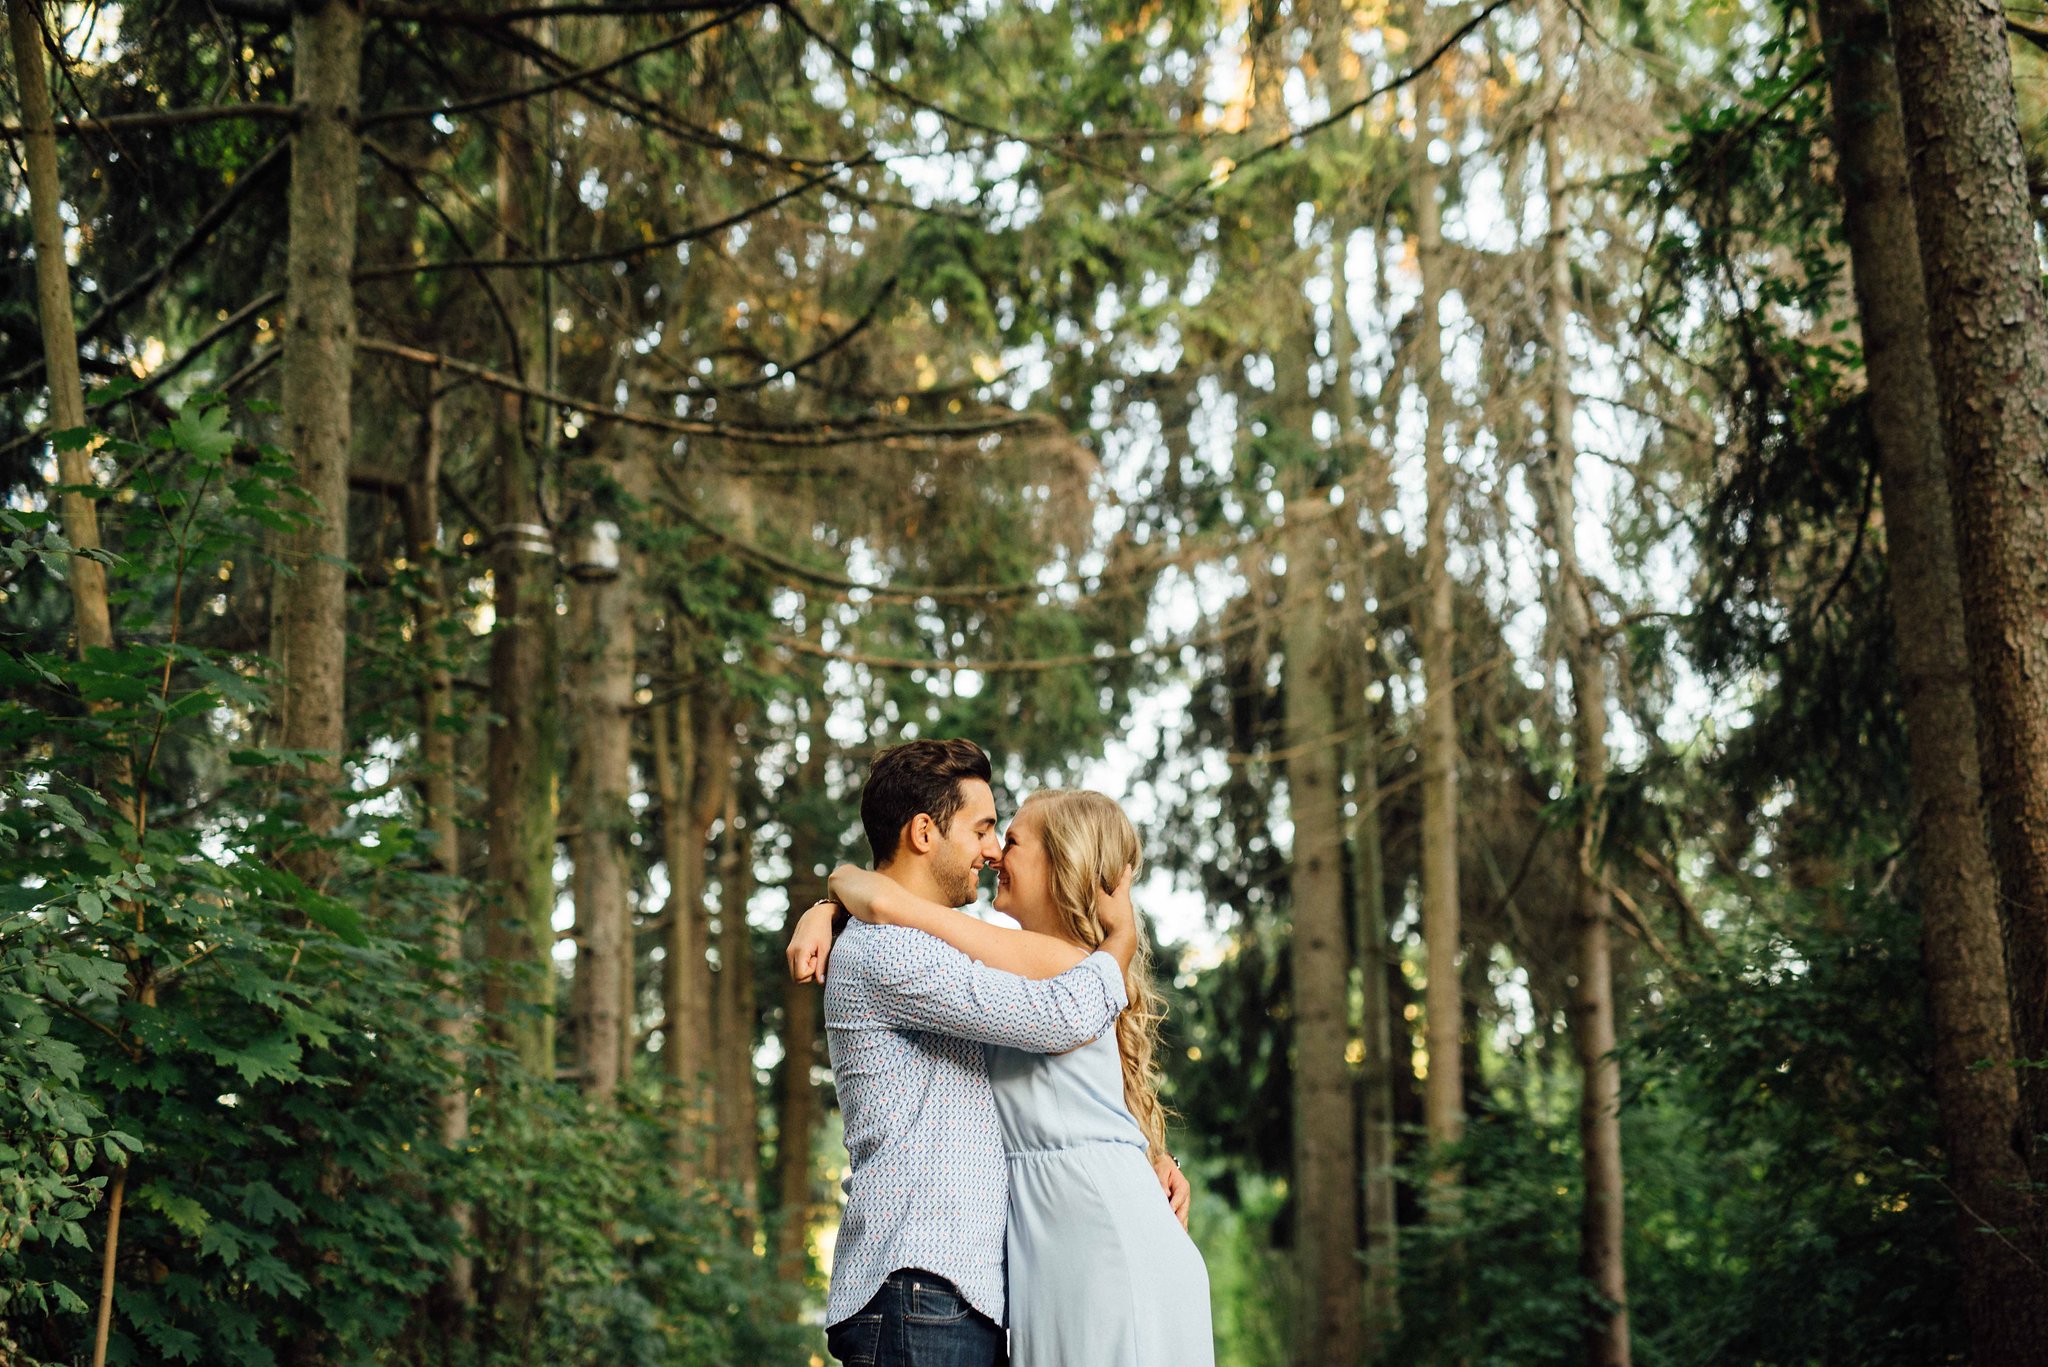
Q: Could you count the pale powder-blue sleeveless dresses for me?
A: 1